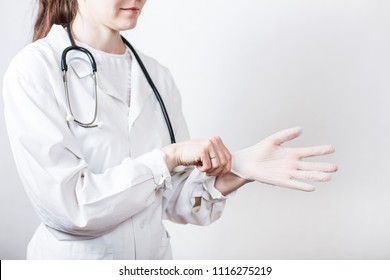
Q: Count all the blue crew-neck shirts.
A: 0